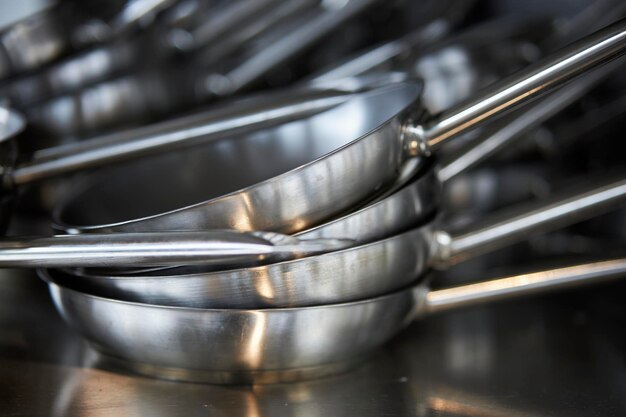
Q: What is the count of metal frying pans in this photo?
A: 4